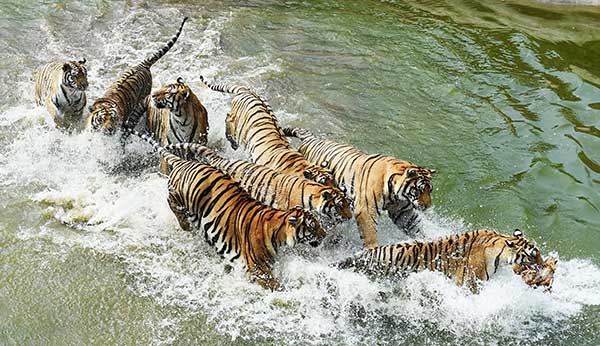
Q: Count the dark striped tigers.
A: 8